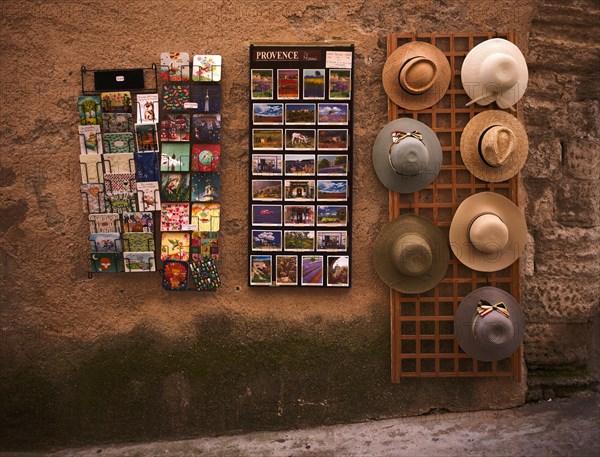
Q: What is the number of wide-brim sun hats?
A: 7